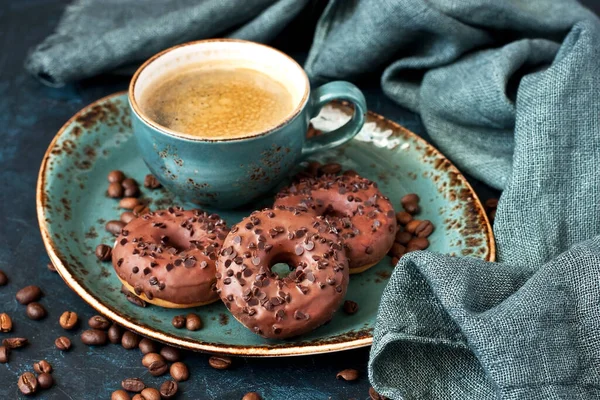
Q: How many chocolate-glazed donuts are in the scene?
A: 3